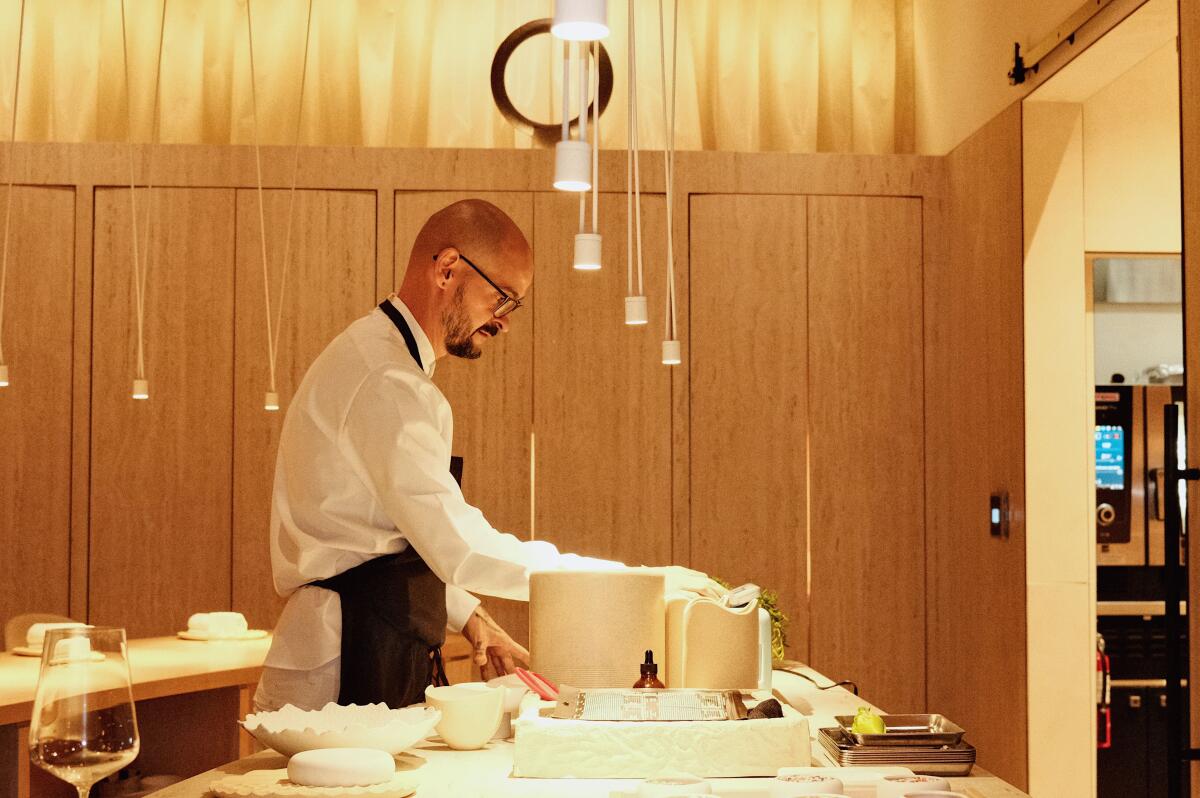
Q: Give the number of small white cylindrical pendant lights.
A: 8